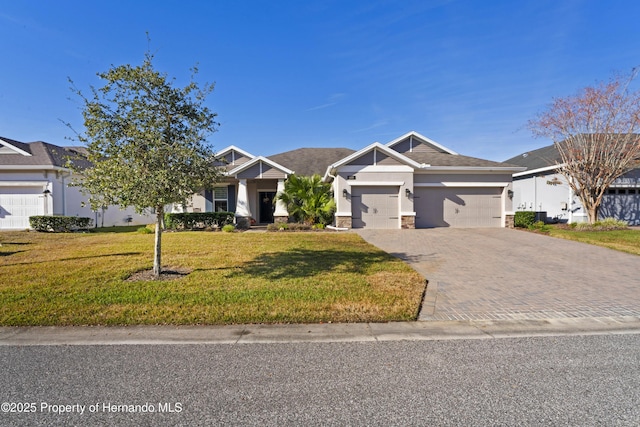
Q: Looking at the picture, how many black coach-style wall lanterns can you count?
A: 3